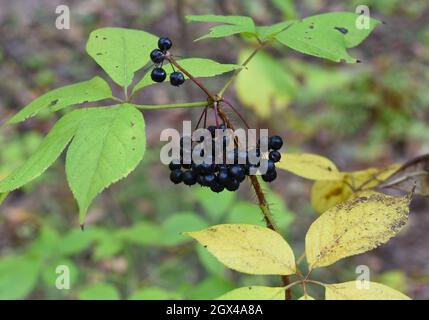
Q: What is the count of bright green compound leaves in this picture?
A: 2